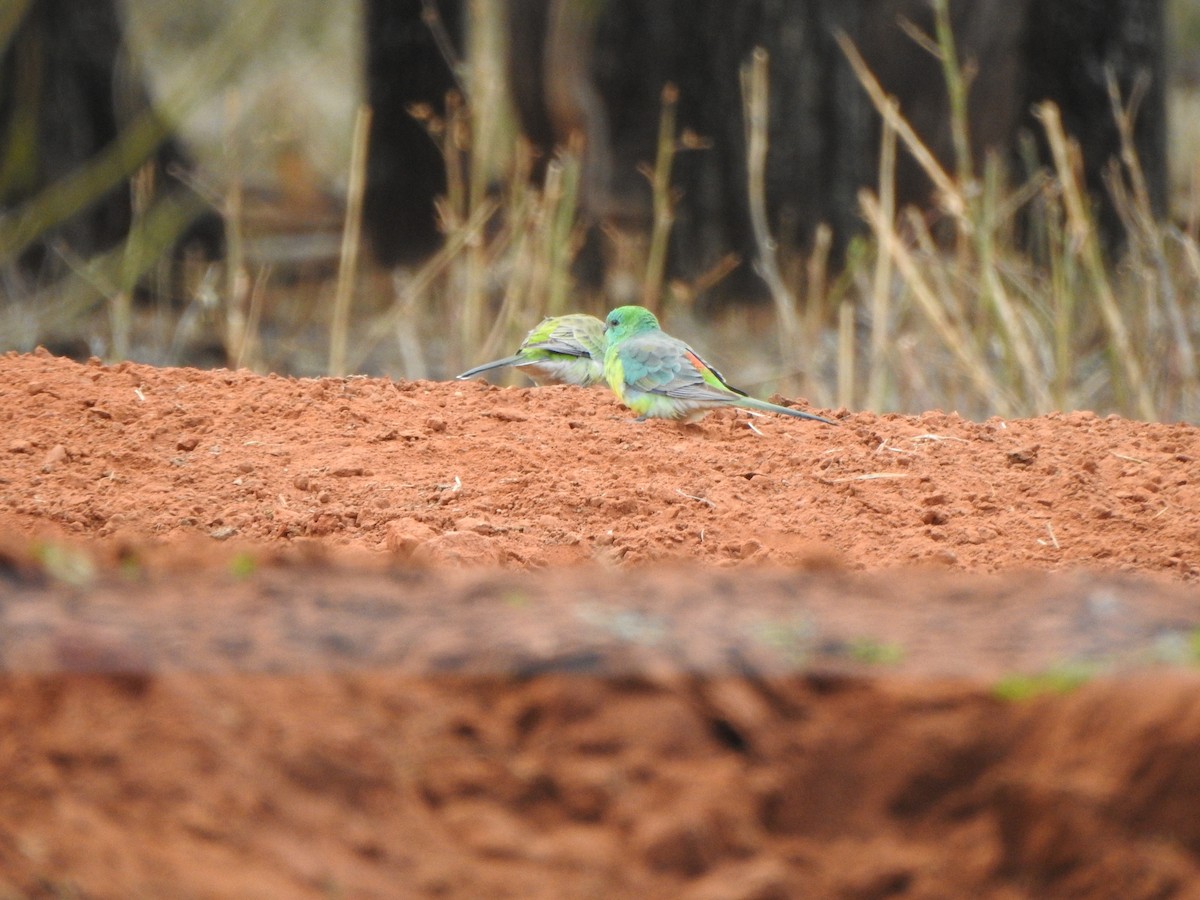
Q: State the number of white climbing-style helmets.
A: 0